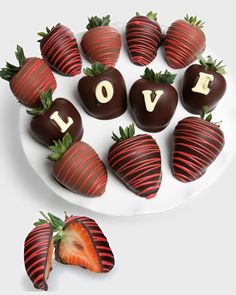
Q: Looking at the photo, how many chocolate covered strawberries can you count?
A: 13